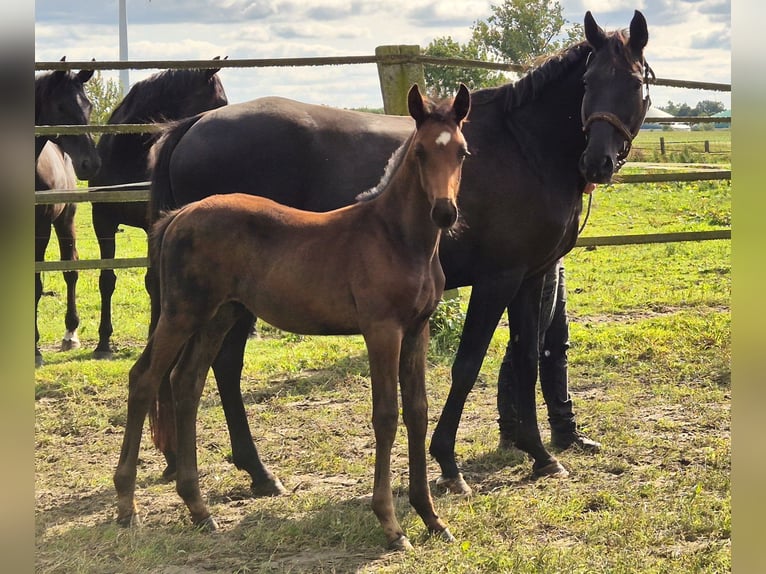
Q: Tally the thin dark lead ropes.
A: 1